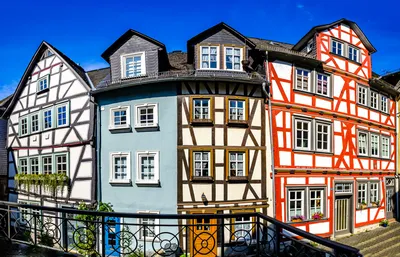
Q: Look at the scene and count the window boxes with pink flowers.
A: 2